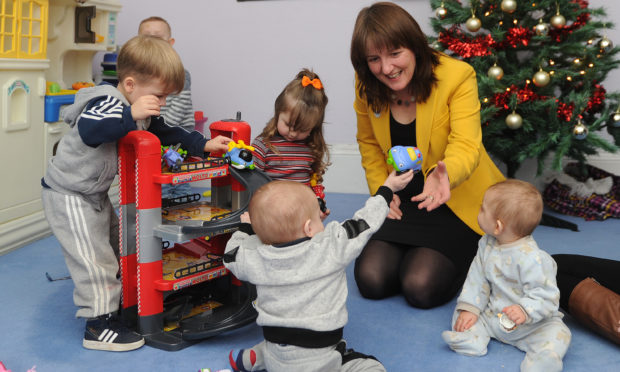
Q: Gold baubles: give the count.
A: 11